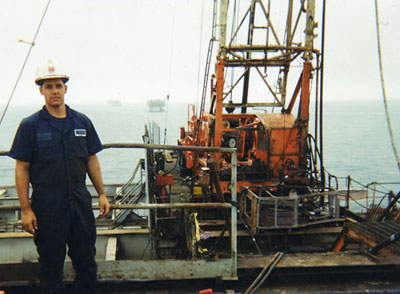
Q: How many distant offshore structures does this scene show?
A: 2